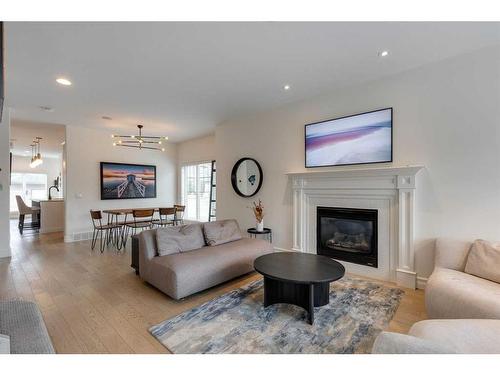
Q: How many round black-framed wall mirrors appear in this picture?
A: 1